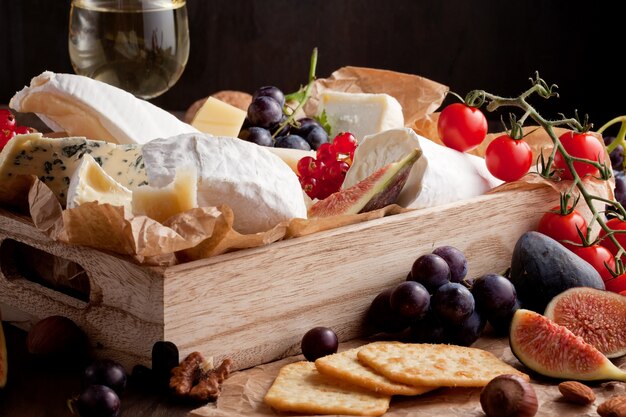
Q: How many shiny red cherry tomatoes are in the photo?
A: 7